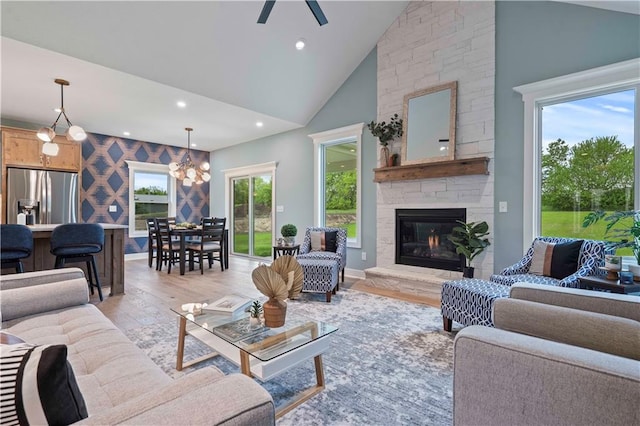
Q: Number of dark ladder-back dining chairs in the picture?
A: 6